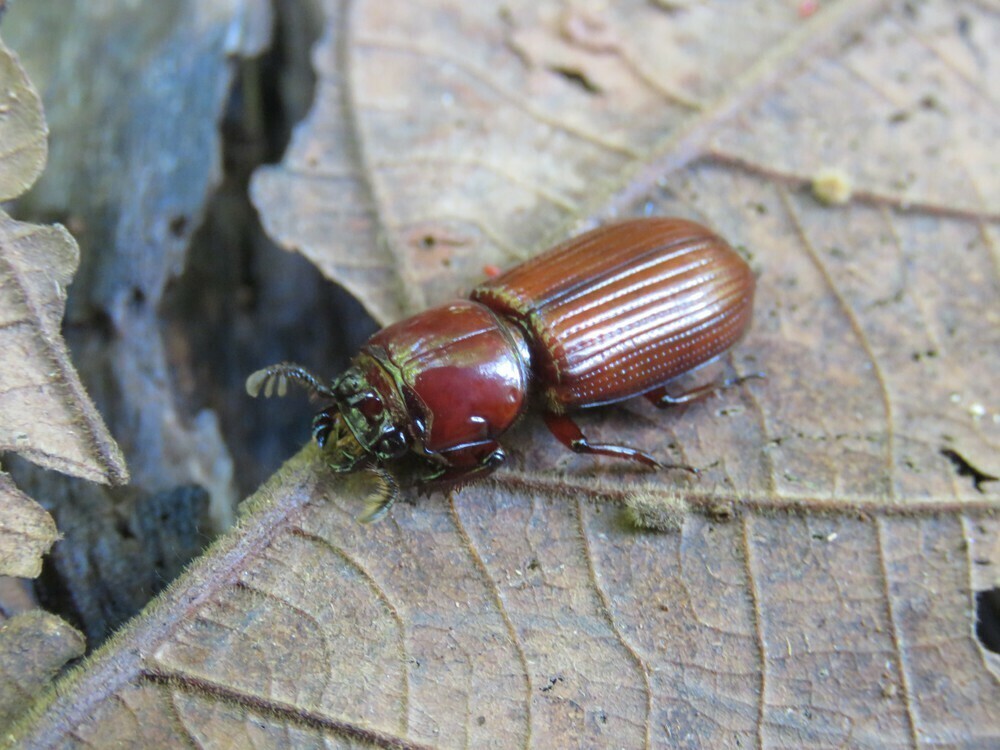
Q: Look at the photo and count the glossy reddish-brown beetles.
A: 1